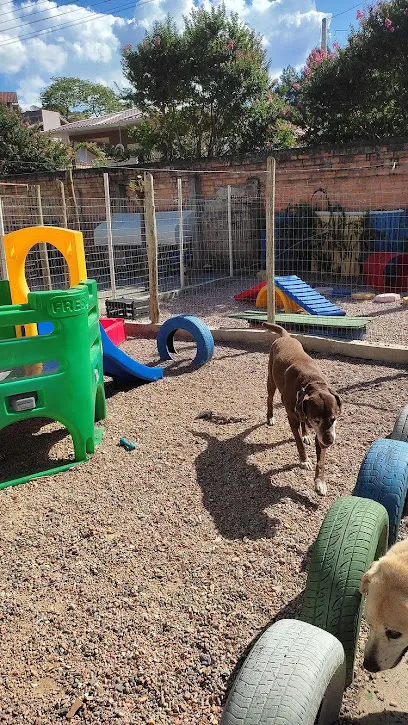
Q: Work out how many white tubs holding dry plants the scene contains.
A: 0